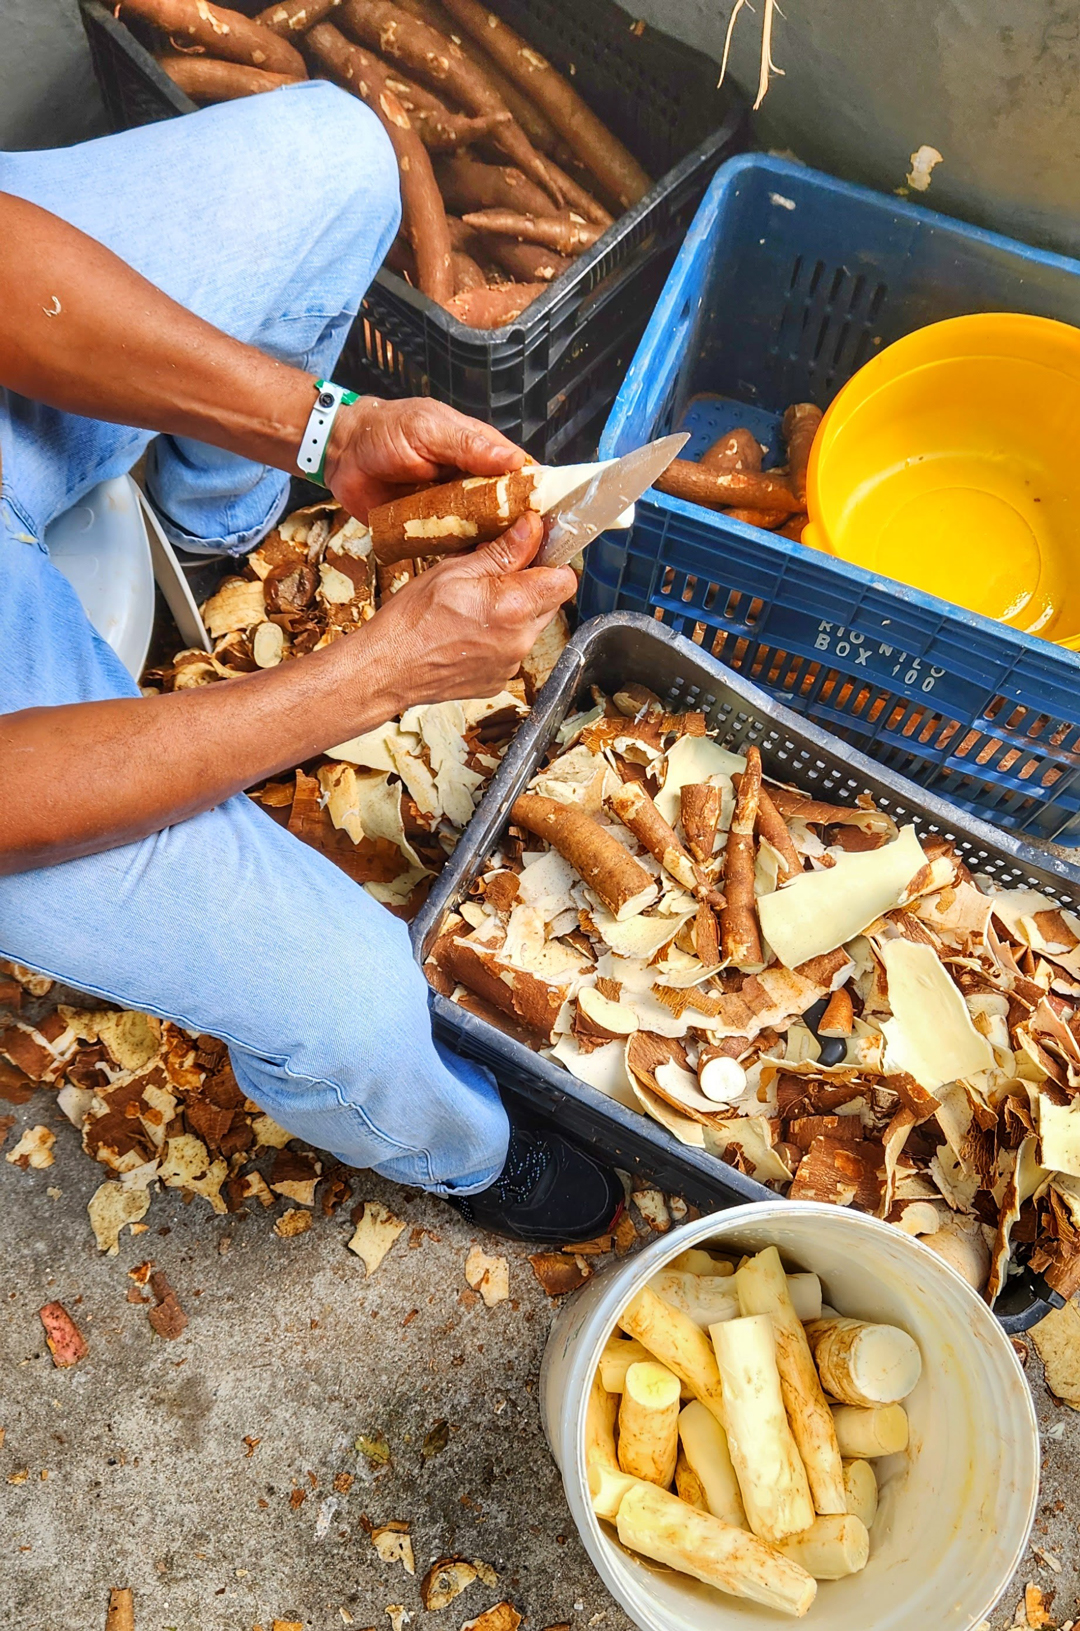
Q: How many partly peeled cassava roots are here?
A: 1